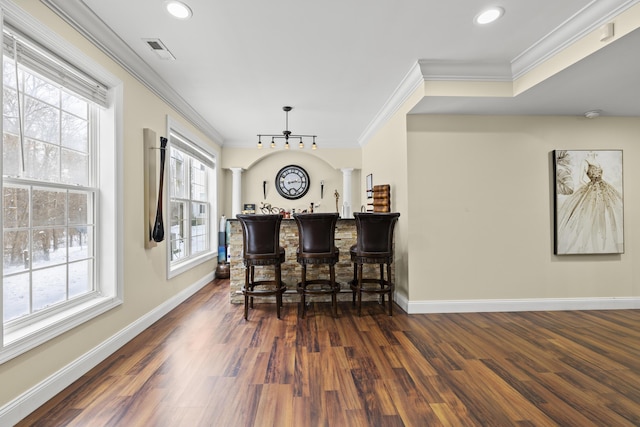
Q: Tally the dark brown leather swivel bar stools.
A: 3